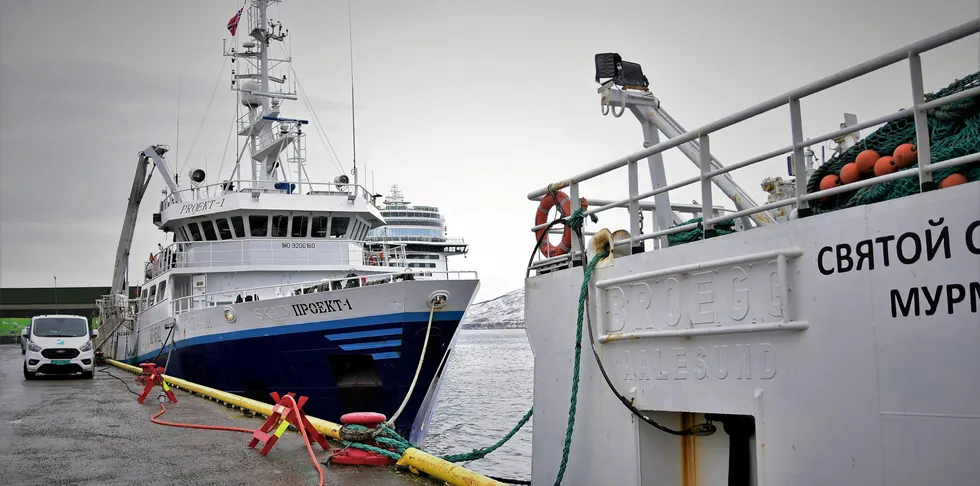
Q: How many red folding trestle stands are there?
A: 2